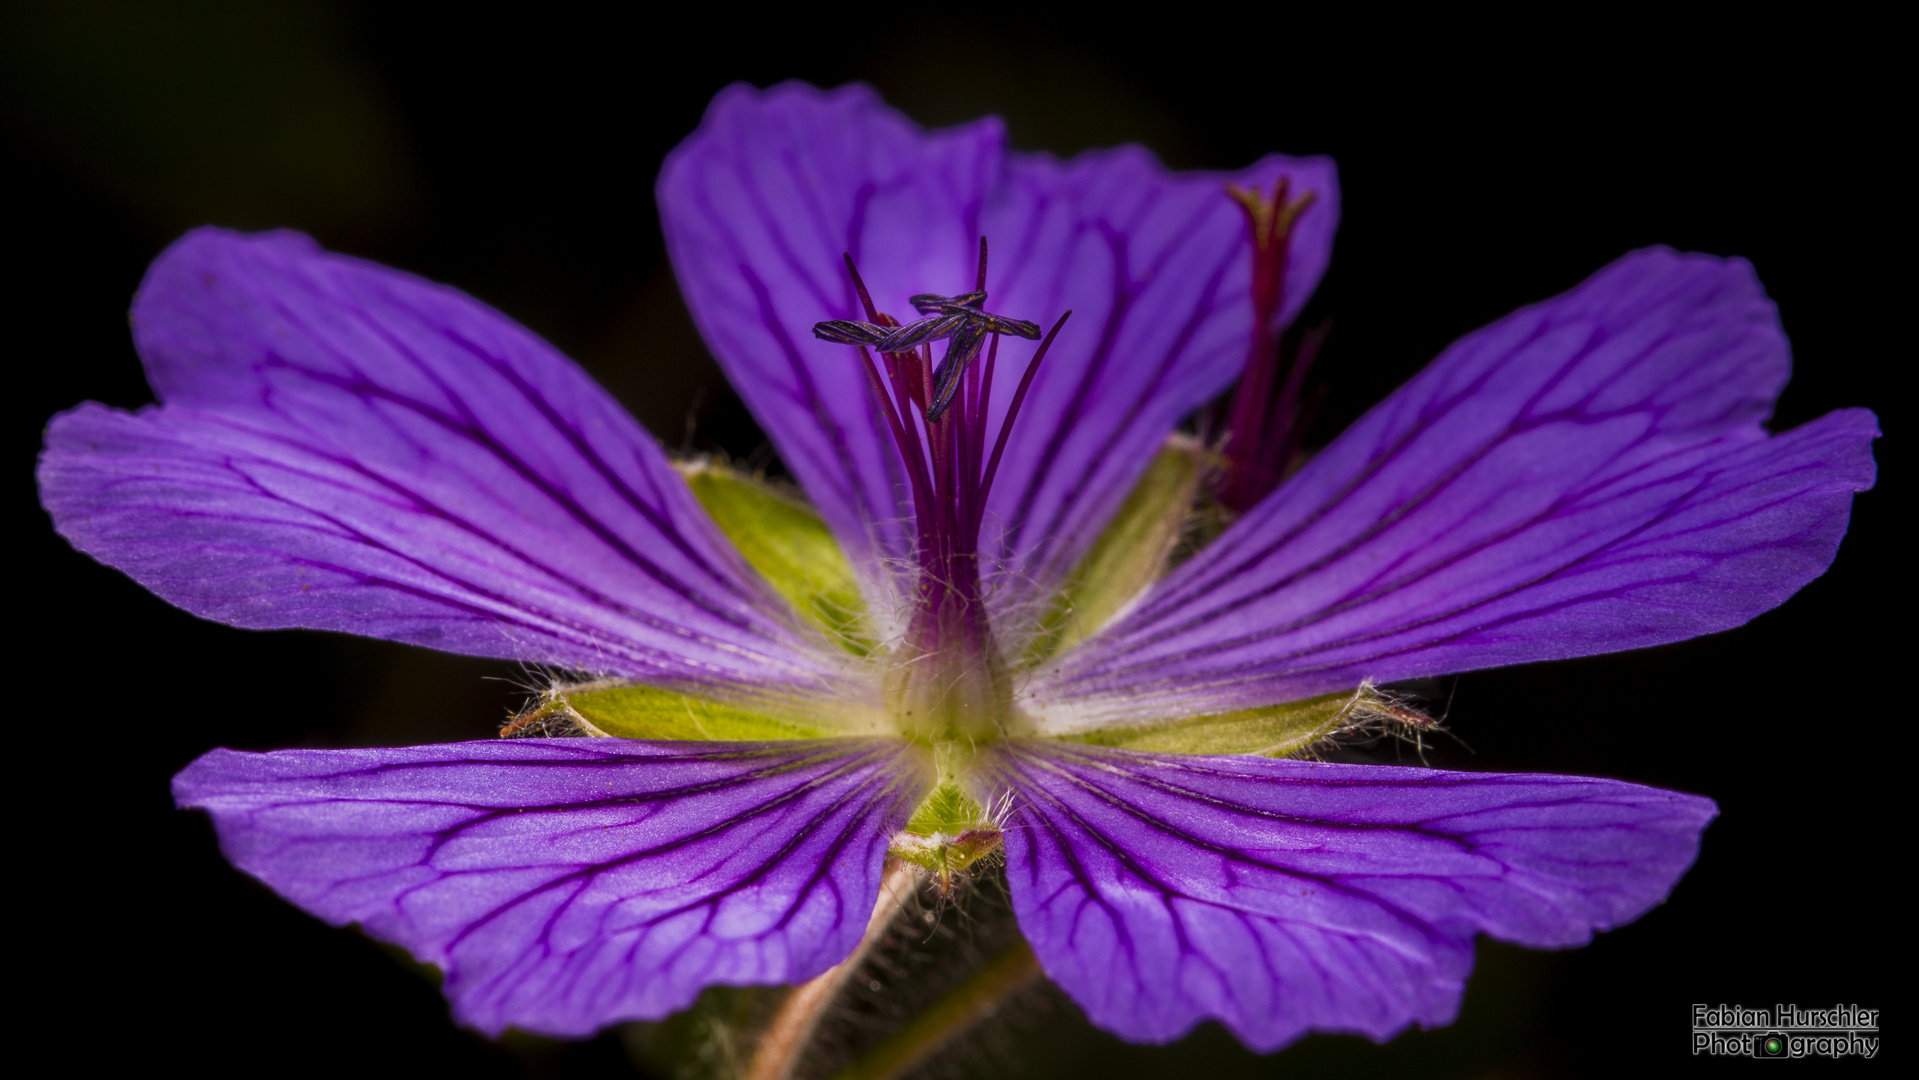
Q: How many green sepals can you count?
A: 5